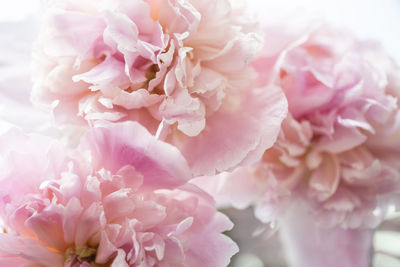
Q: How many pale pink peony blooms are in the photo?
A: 3